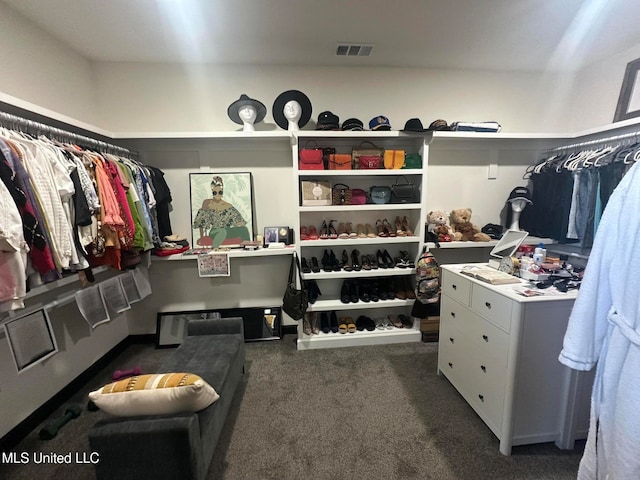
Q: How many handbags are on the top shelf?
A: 7